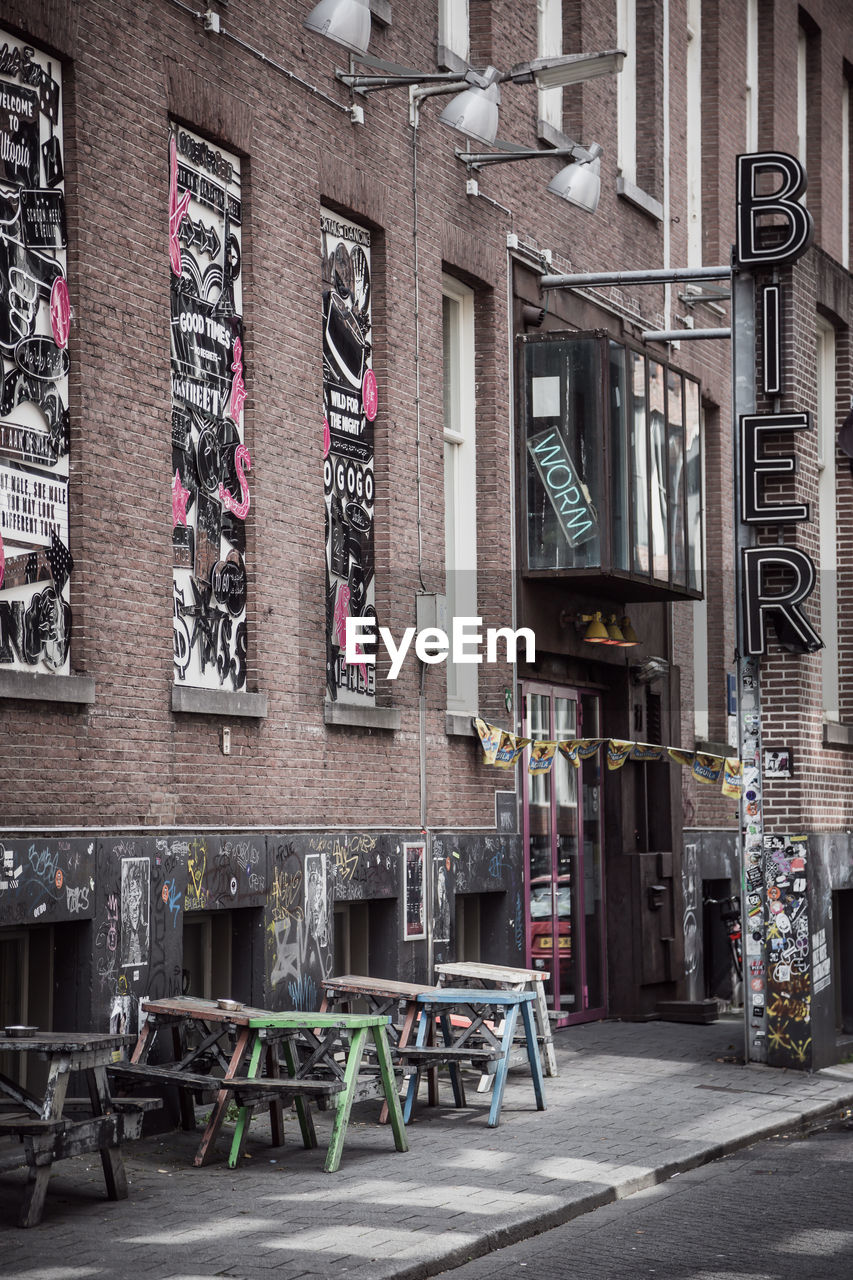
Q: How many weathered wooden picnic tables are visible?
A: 6